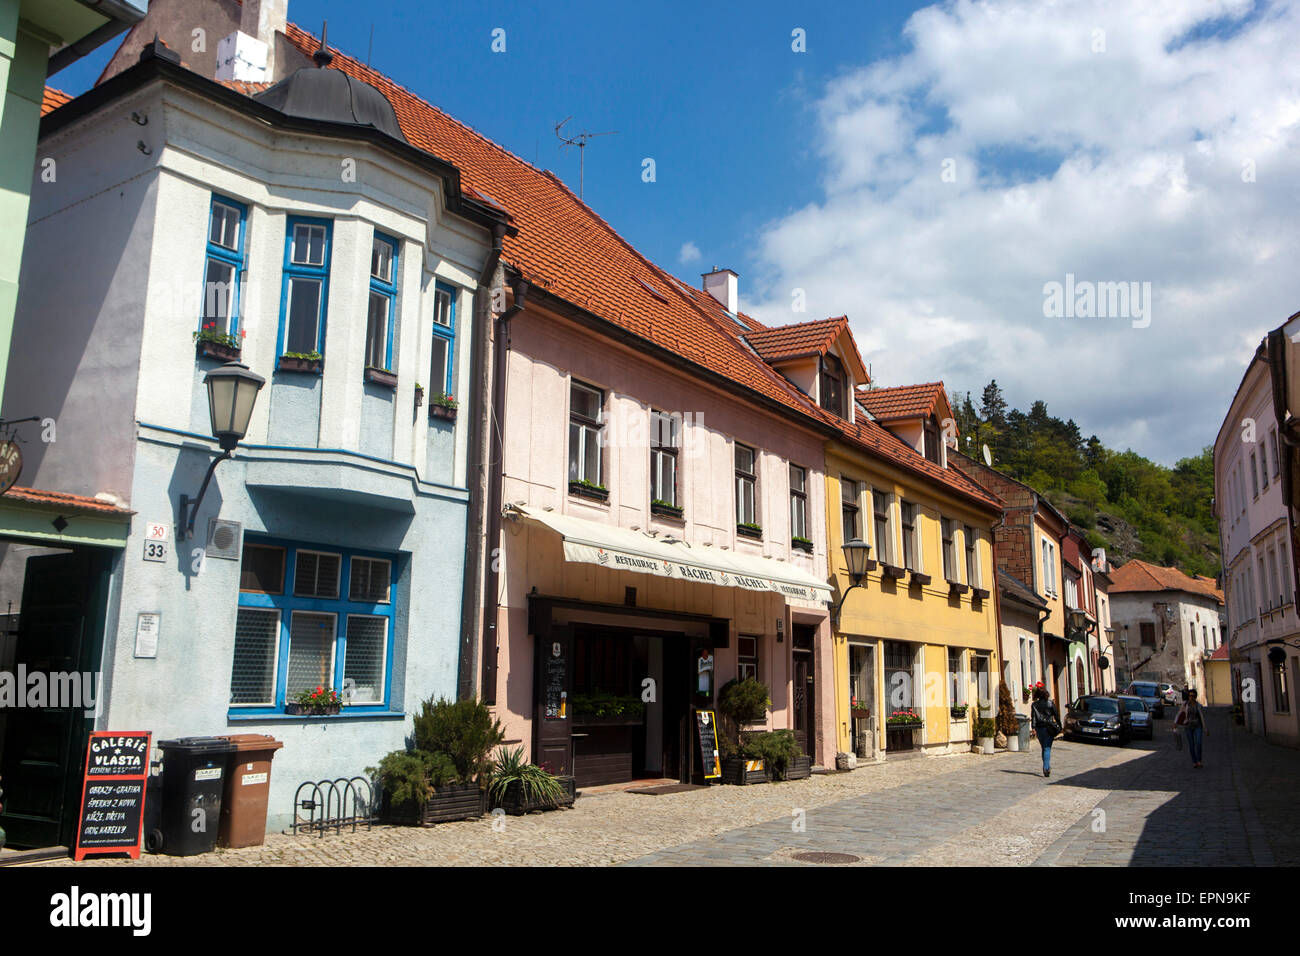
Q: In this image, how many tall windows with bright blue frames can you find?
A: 4